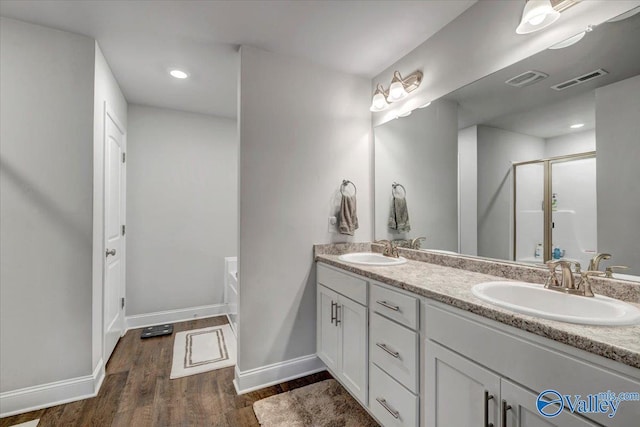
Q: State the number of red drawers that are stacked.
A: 0